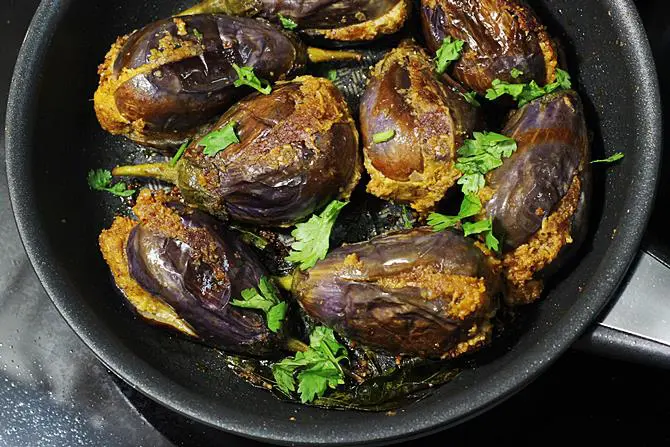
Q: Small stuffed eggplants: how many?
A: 8